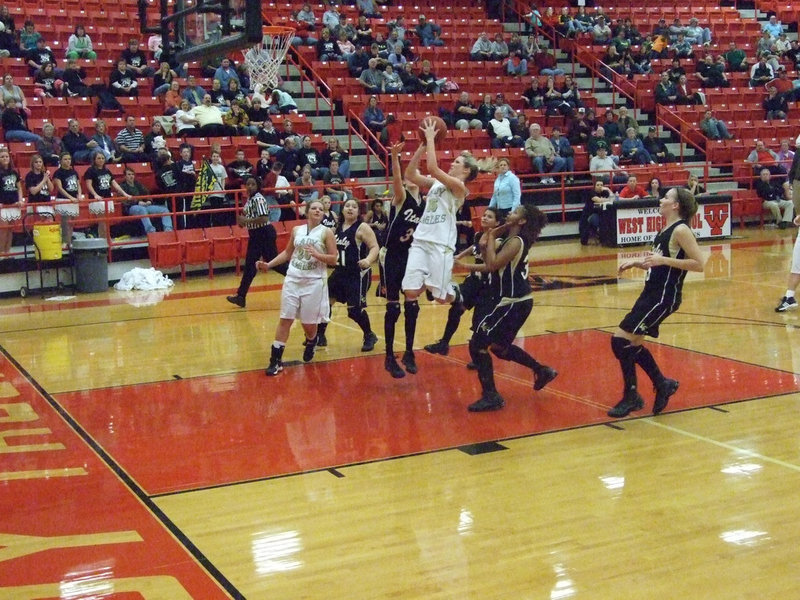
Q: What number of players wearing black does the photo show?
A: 5